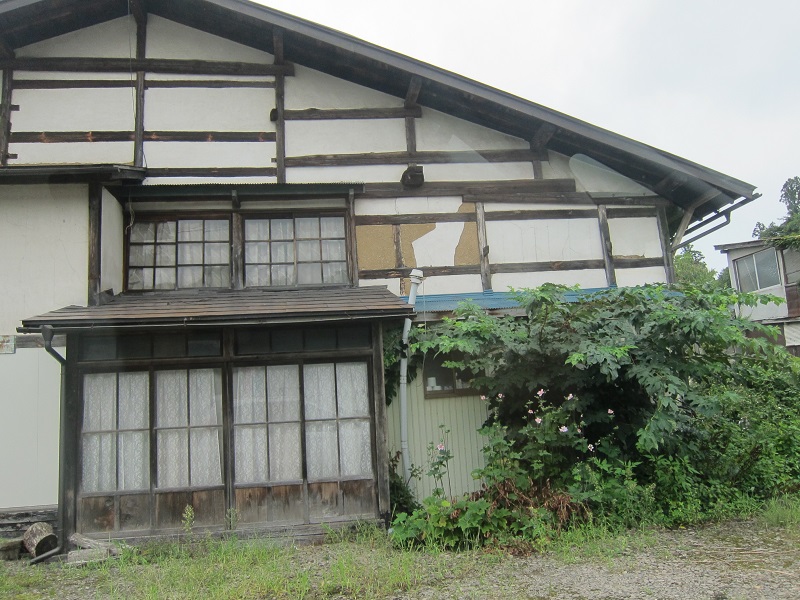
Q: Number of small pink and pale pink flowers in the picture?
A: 11